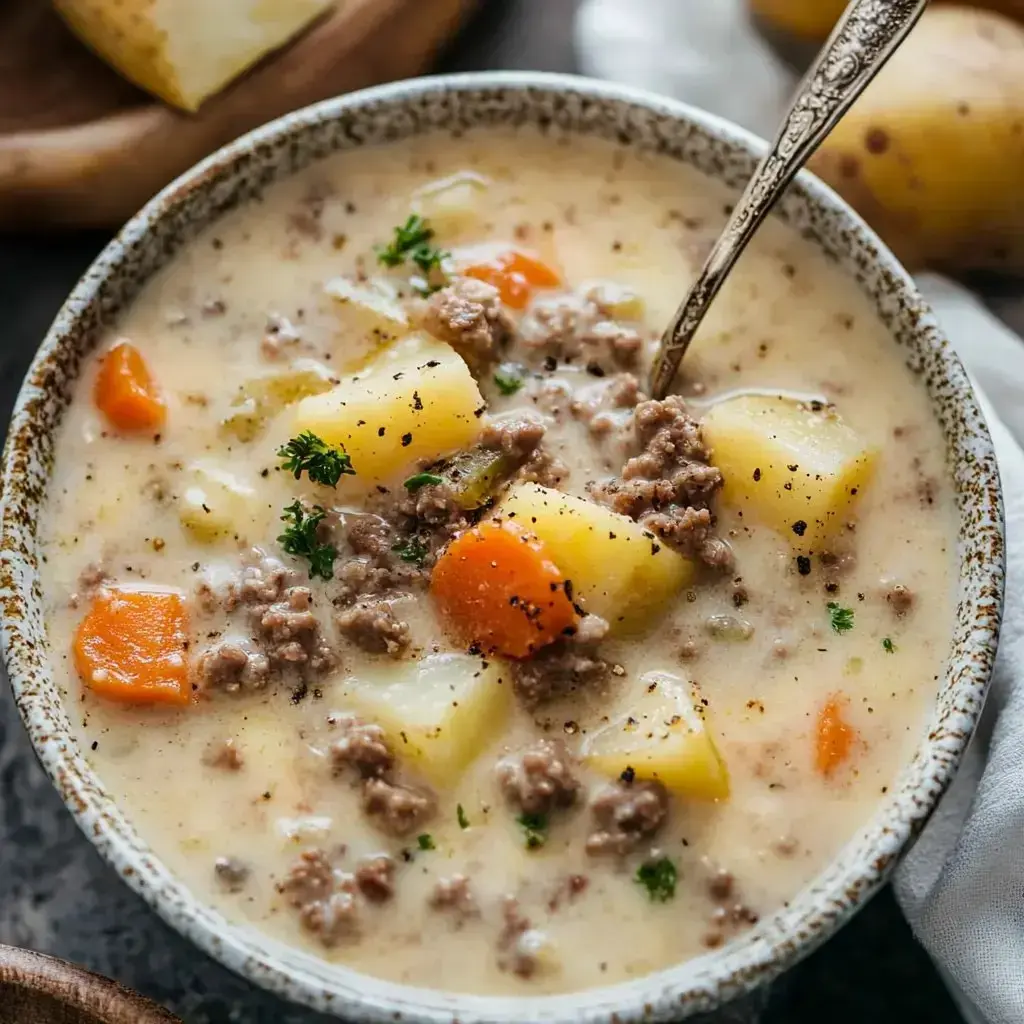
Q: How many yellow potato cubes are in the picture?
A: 5